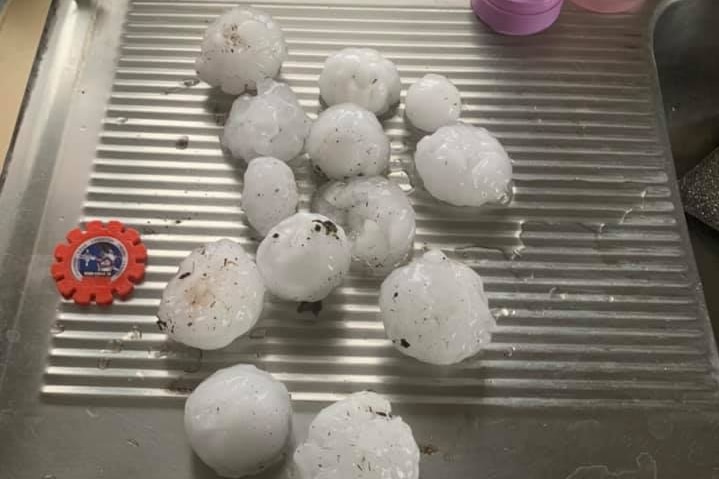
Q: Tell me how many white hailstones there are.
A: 13